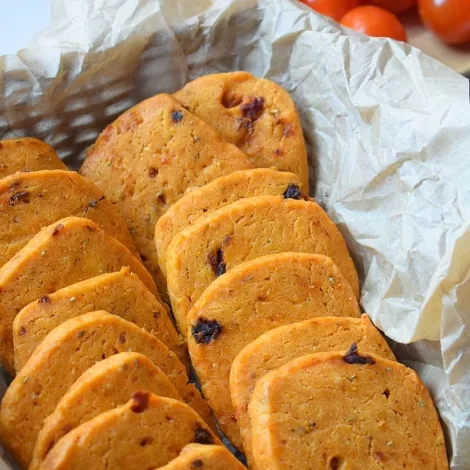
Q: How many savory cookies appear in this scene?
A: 15